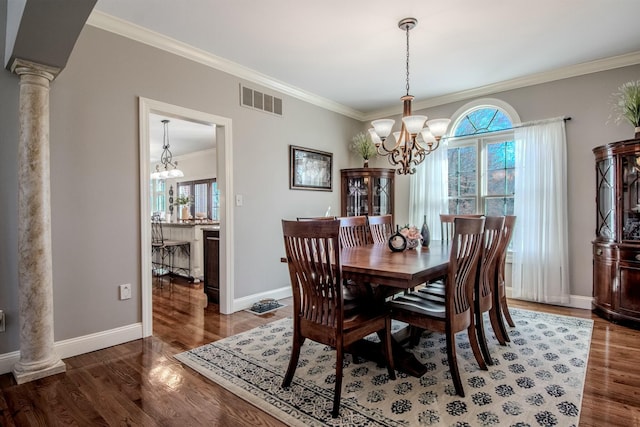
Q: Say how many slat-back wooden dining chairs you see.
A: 8